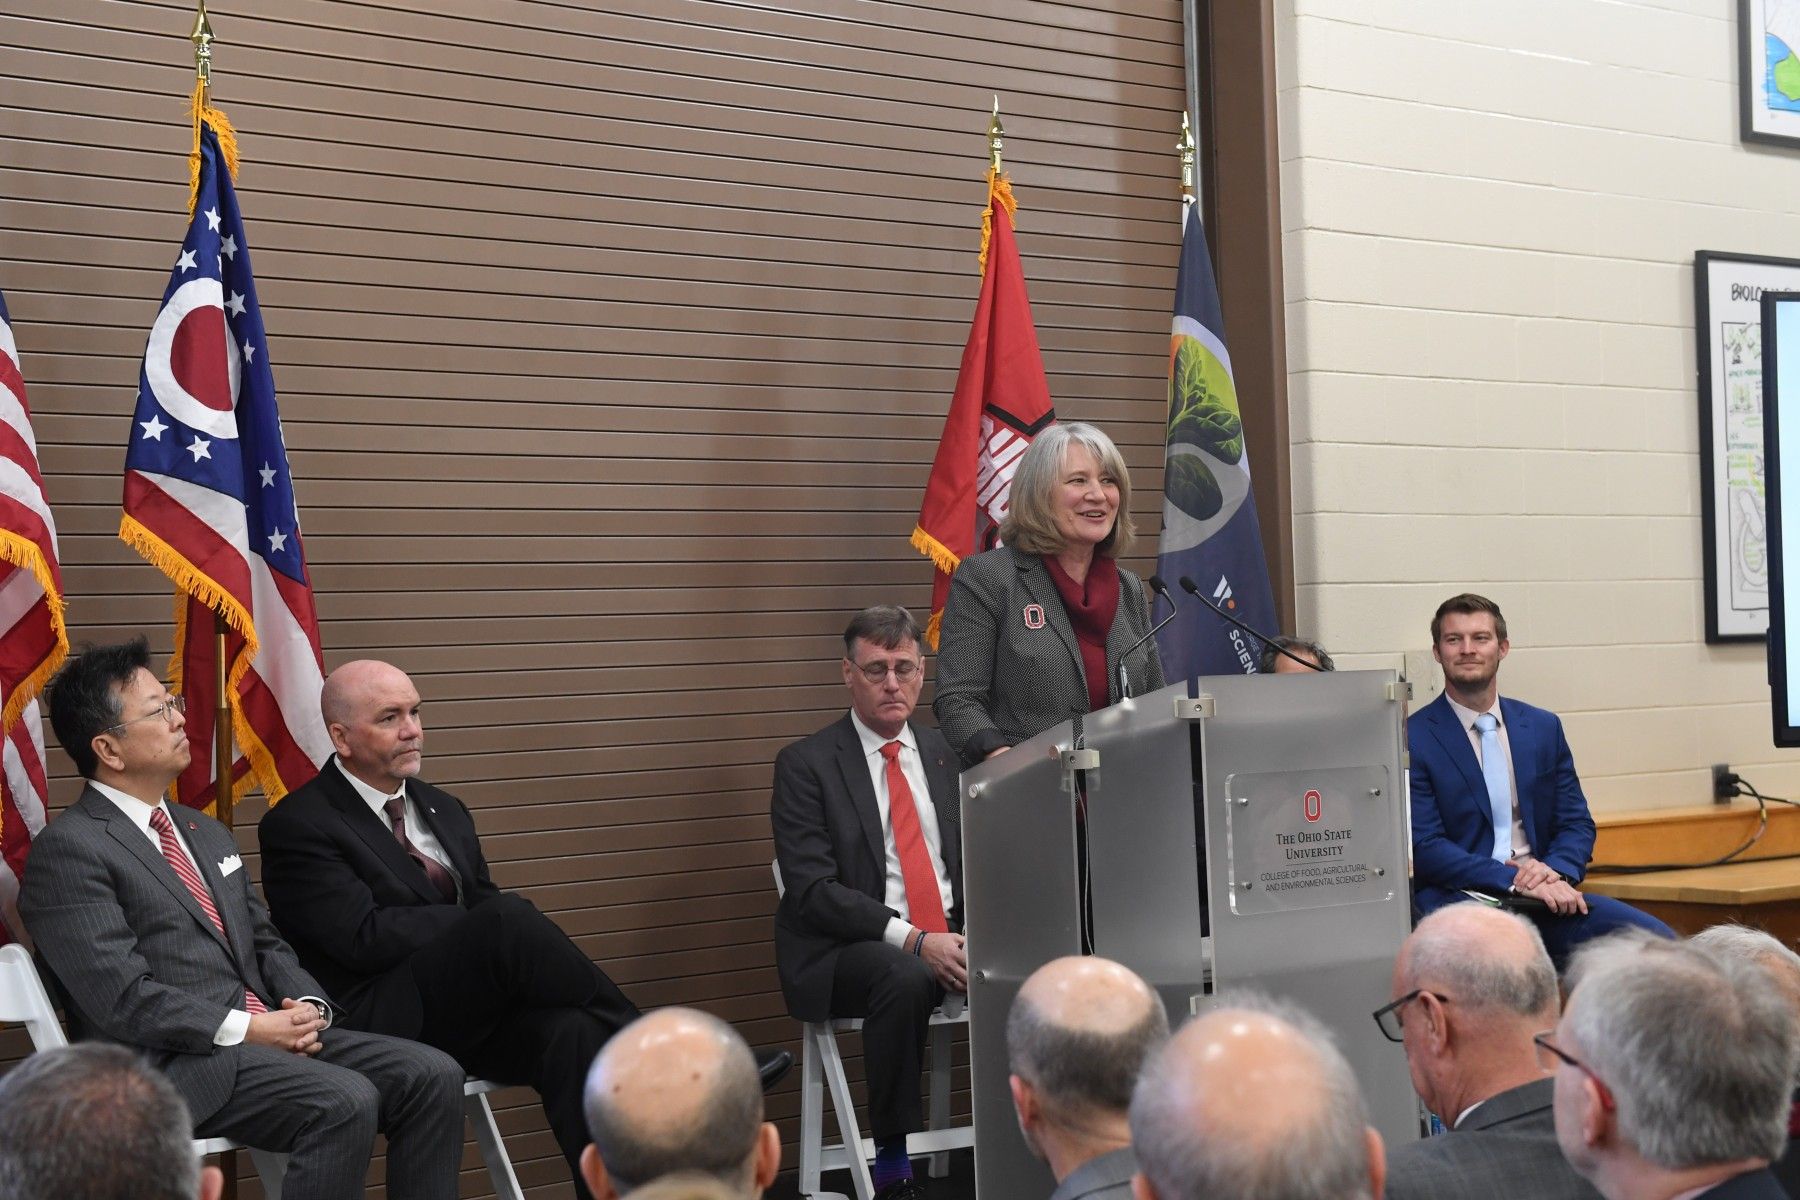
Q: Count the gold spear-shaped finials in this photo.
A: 3